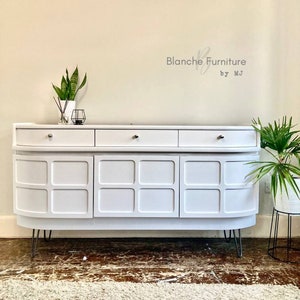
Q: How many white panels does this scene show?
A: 12